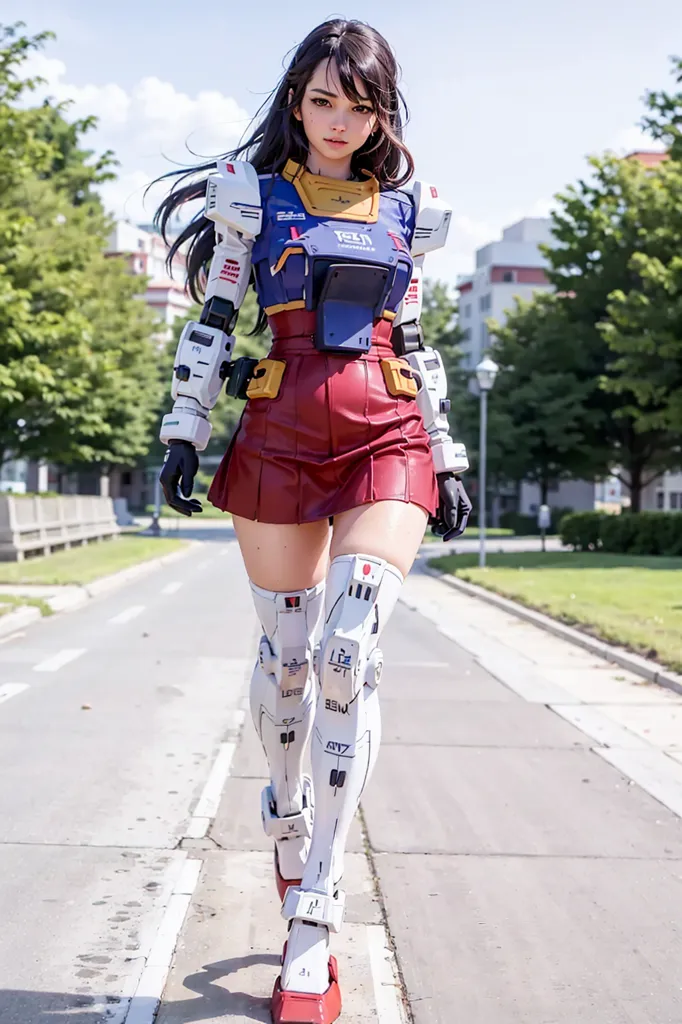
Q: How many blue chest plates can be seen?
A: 1